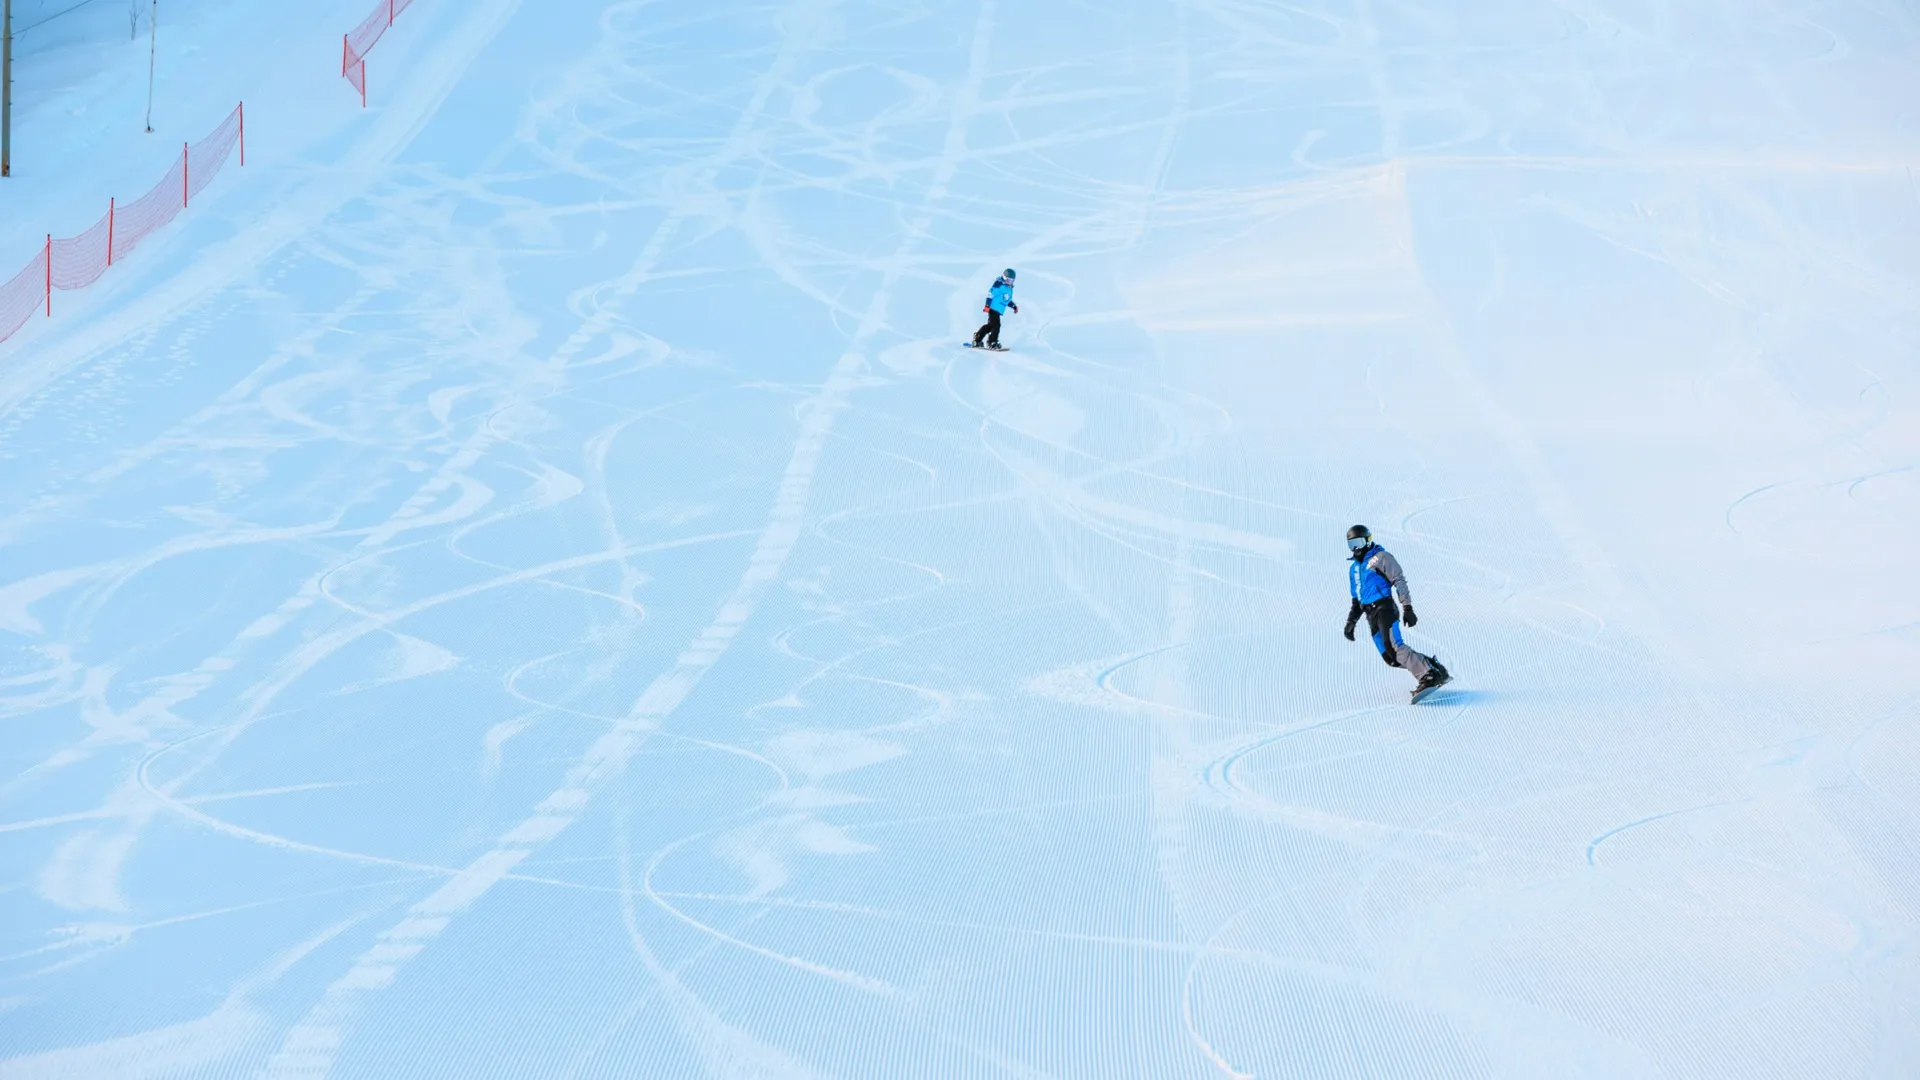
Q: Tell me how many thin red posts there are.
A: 7